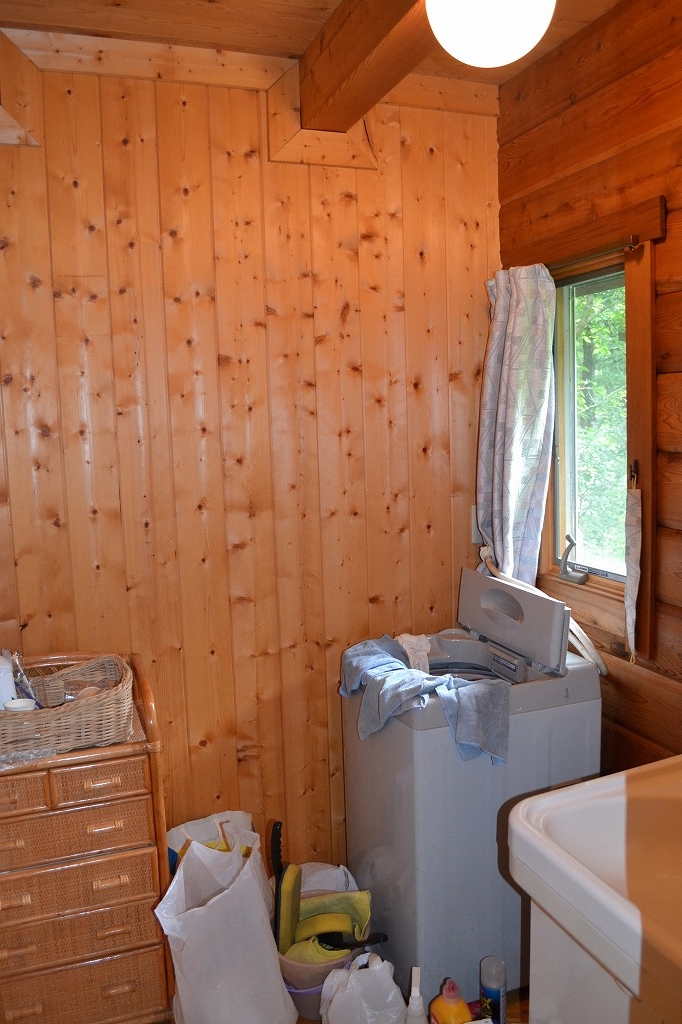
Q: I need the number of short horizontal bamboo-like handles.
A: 10